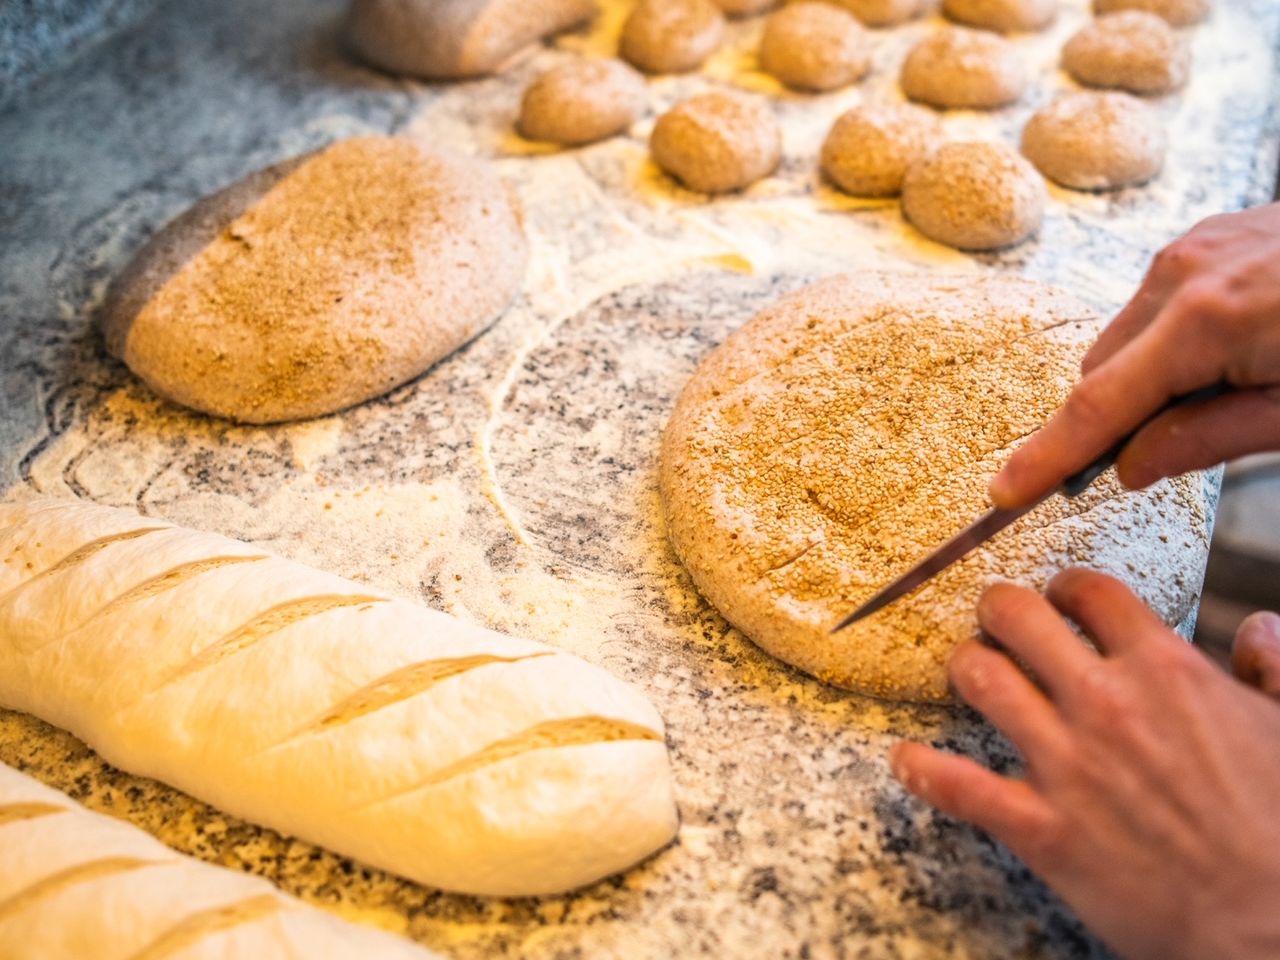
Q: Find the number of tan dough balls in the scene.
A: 13